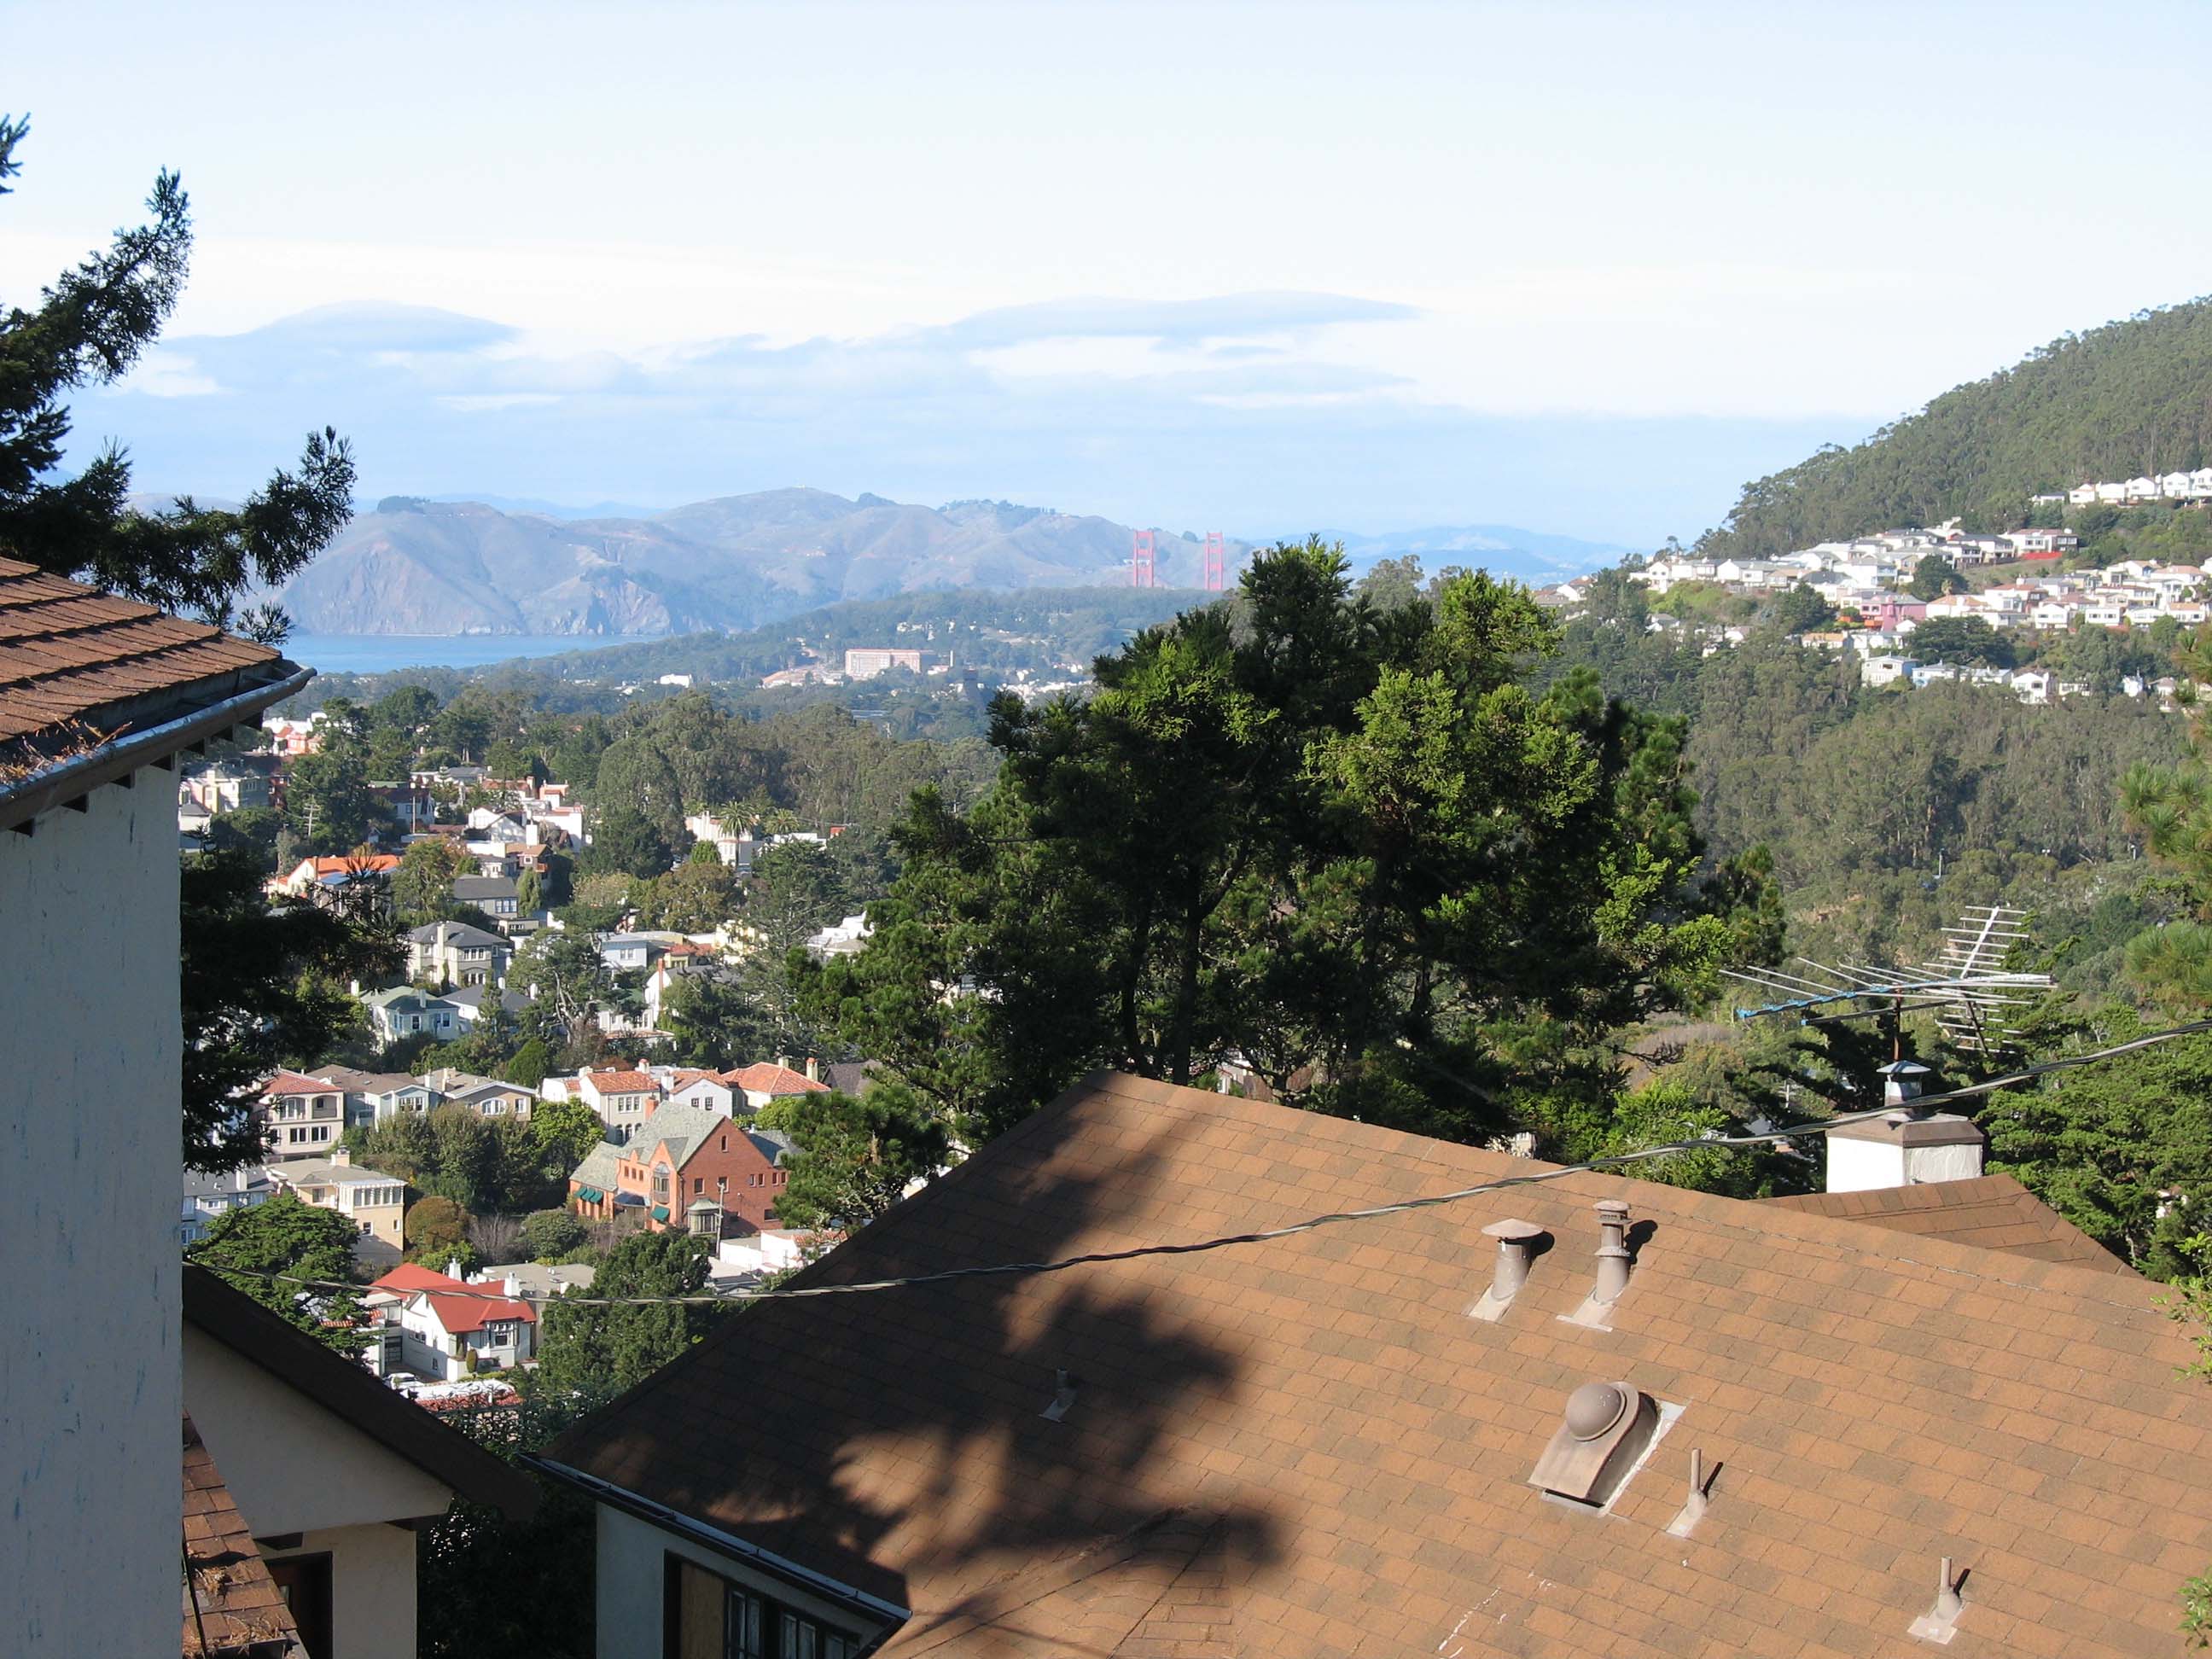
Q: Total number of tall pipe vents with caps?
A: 2